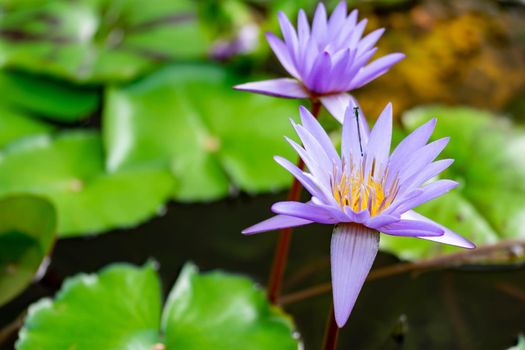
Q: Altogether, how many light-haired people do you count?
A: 0